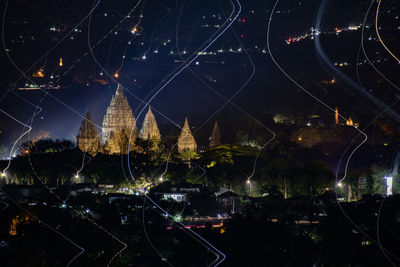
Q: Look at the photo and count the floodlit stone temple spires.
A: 5